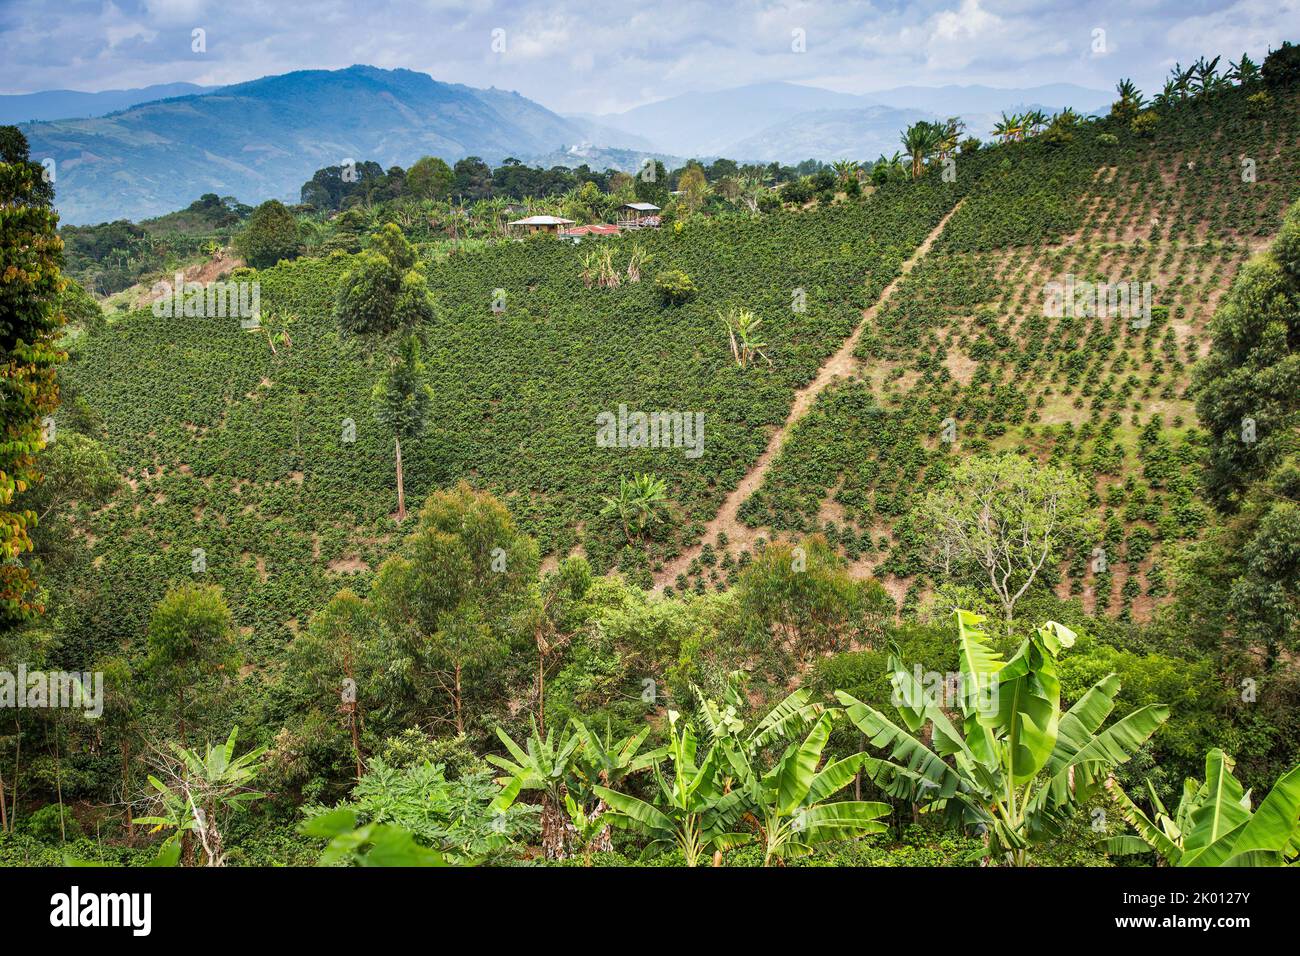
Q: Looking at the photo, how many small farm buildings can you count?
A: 3